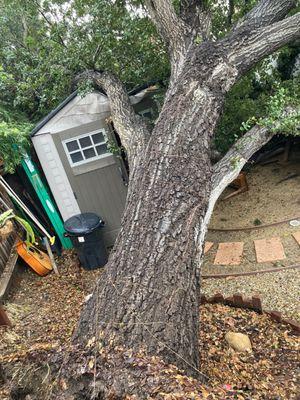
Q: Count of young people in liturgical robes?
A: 0